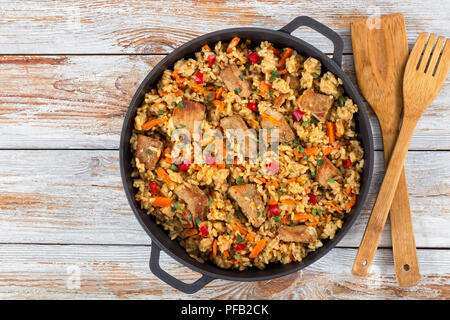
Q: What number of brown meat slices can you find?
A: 10